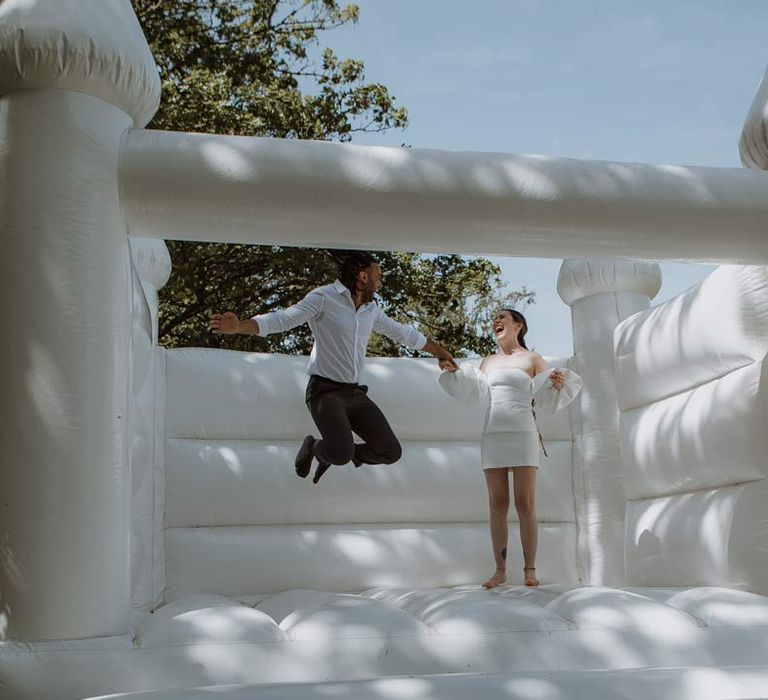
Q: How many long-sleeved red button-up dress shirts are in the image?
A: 0